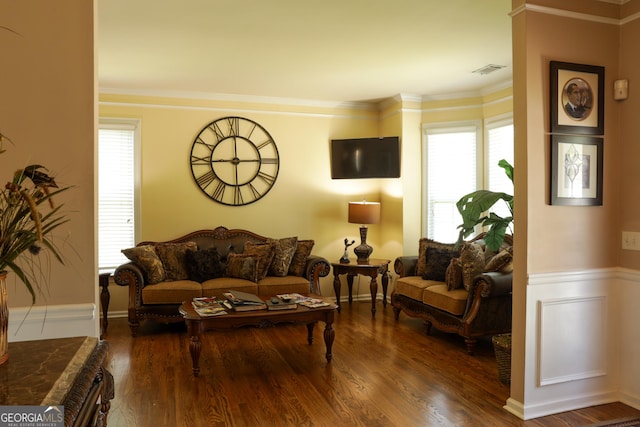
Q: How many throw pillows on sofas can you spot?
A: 12